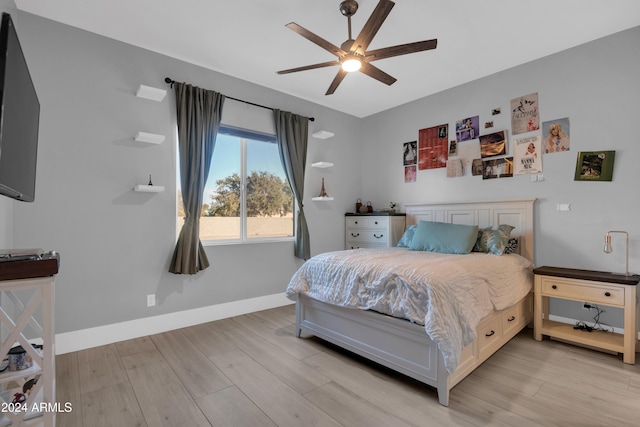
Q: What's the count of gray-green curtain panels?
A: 2